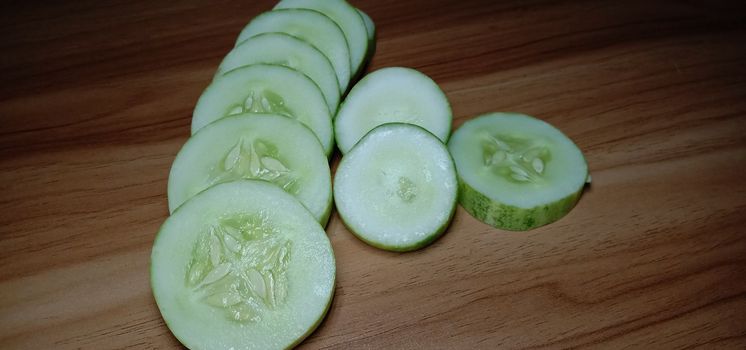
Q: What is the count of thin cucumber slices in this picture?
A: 9